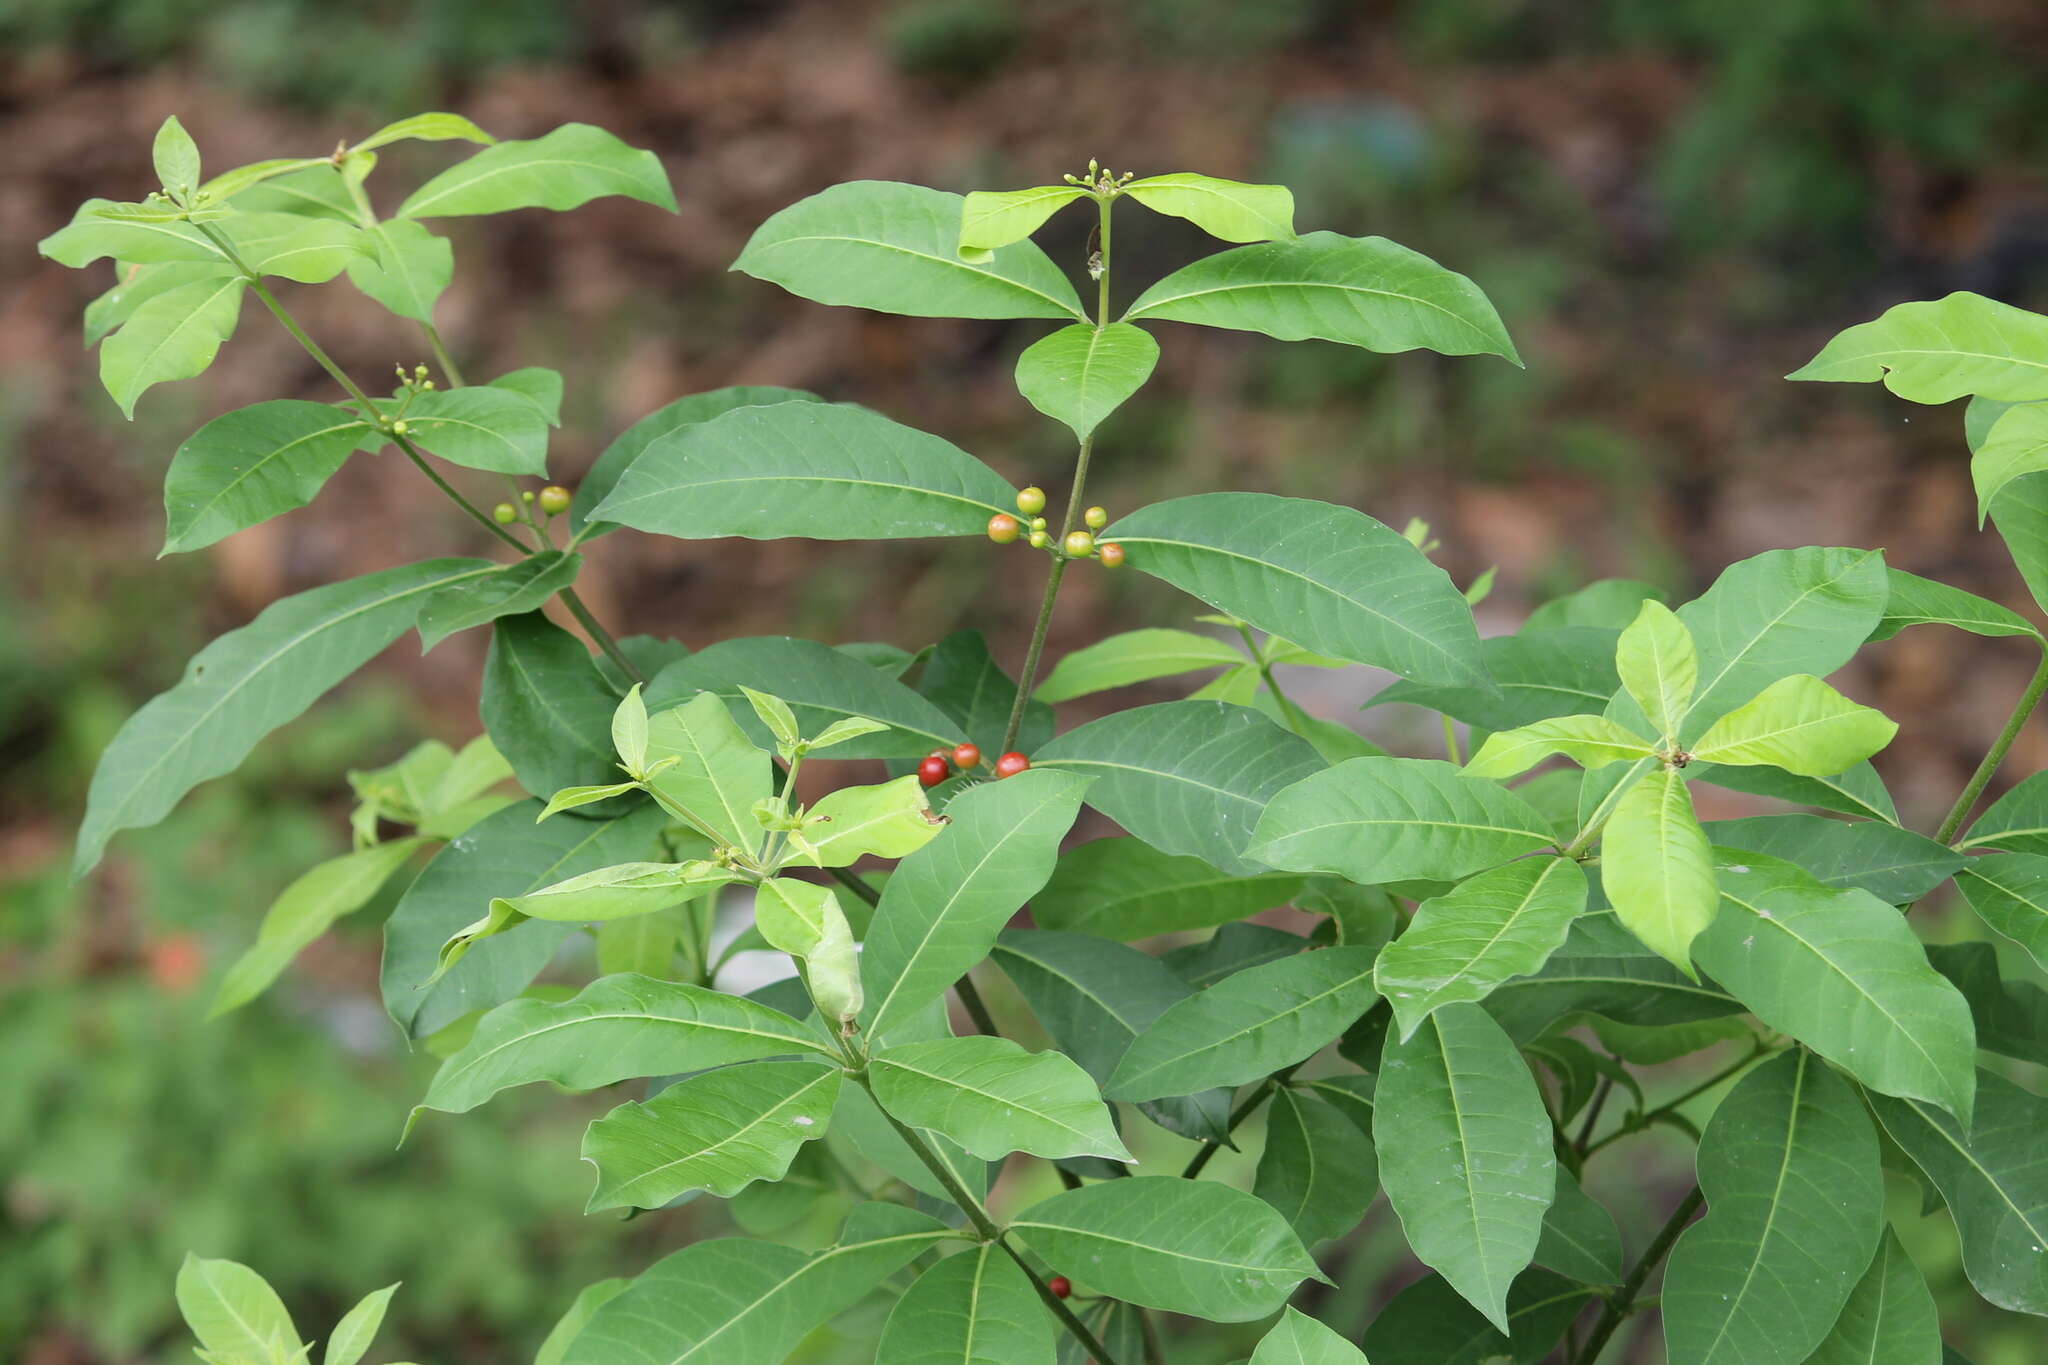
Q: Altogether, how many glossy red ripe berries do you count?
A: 4